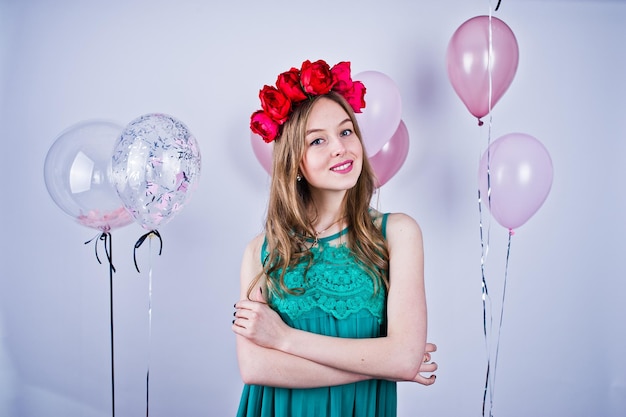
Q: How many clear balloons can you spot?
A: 2